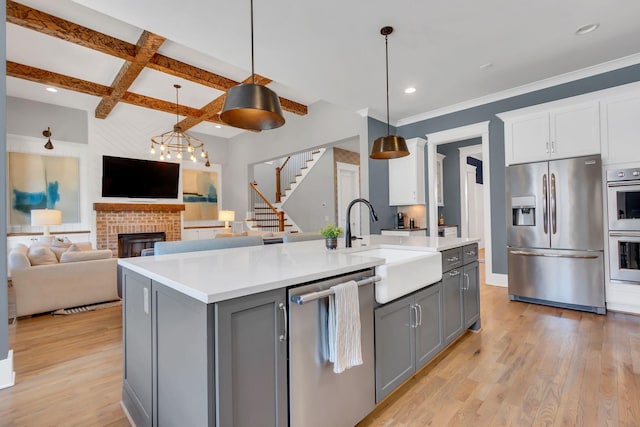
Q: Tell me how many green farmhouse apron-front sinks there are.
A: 0